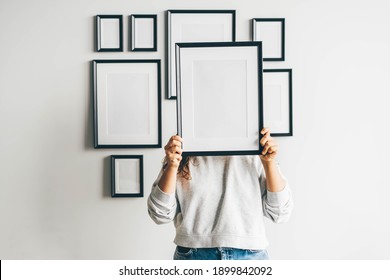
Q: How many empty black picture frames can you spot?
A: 8